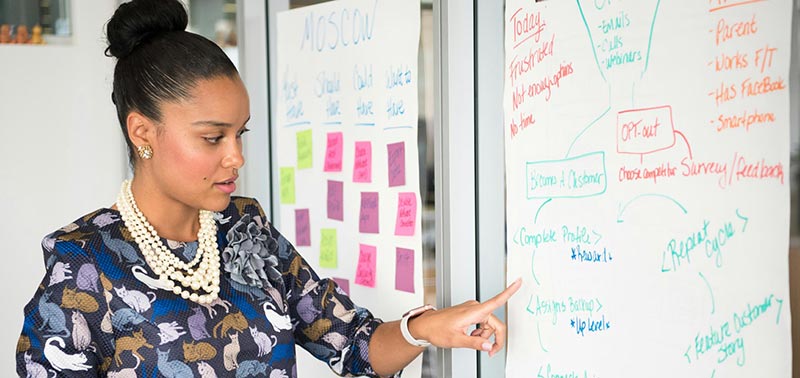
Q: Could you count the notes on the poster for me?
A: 13